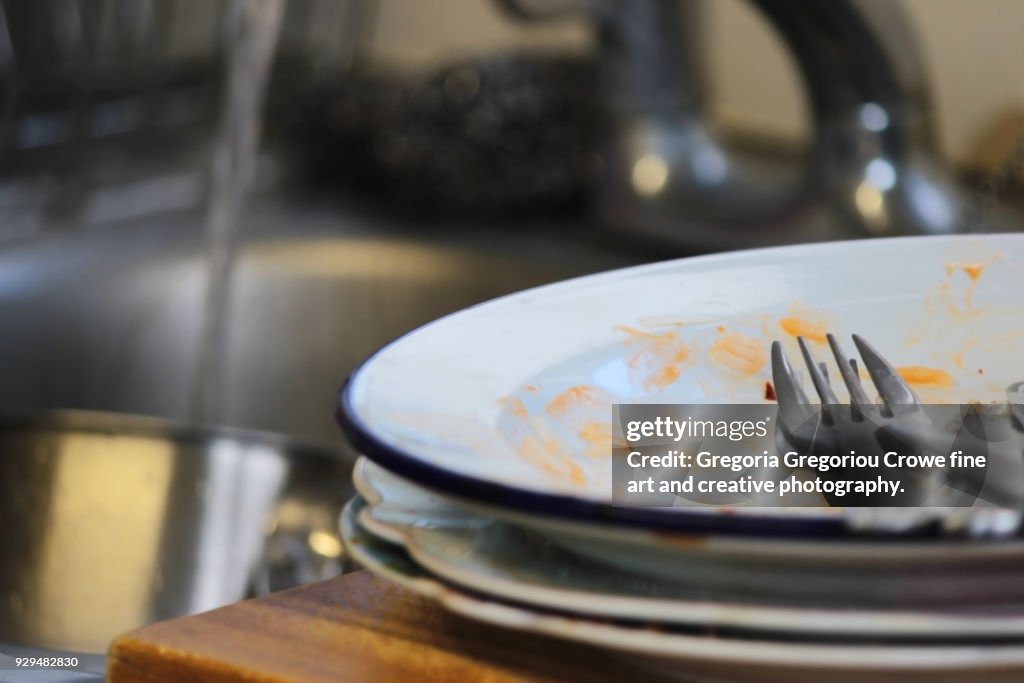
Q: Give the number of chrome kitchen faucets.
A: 1